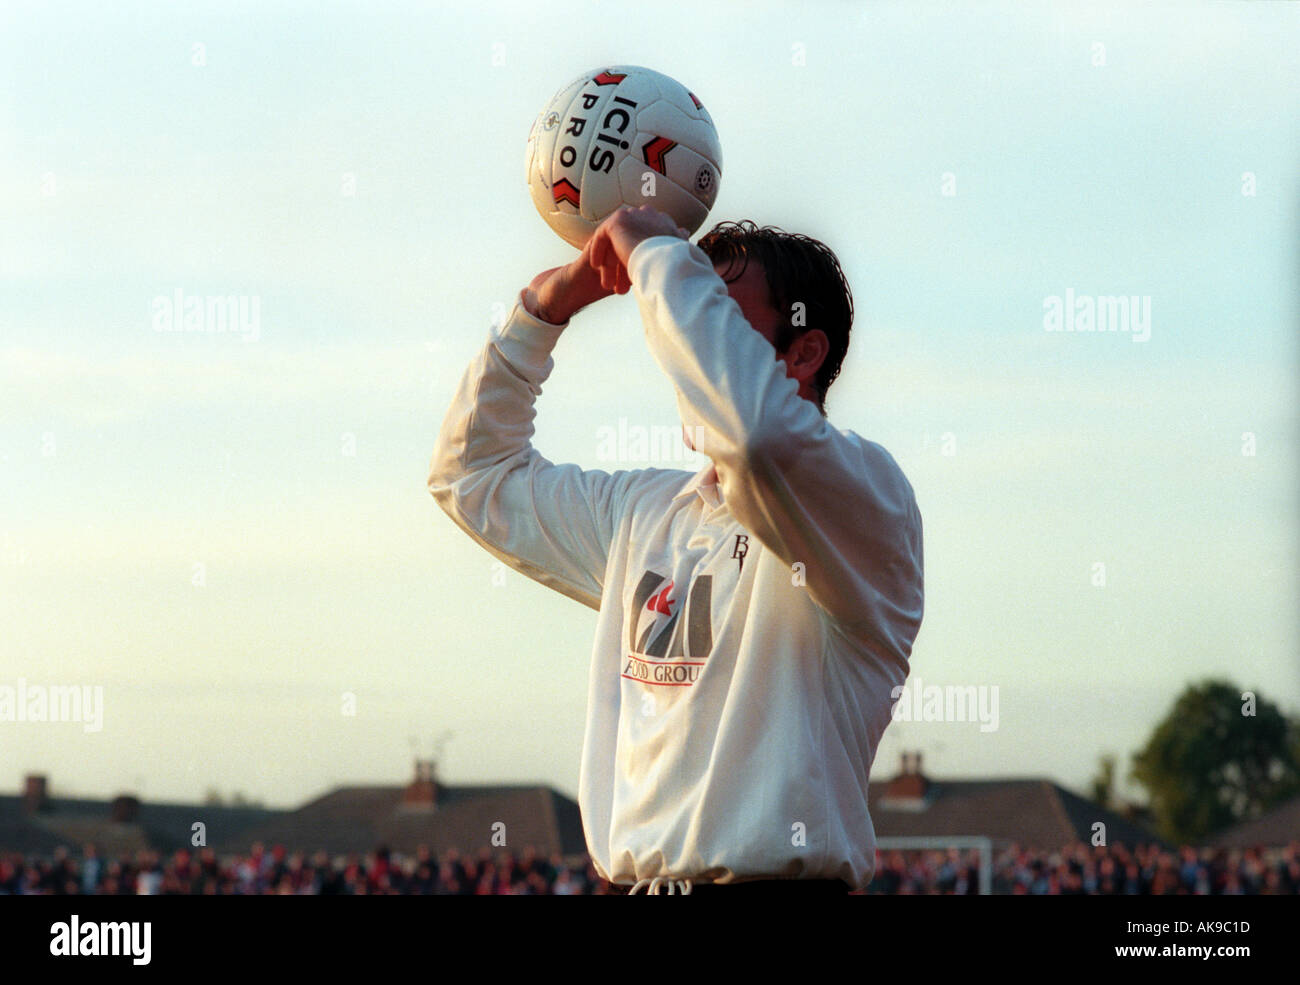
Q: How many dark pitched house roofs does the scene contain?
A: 4